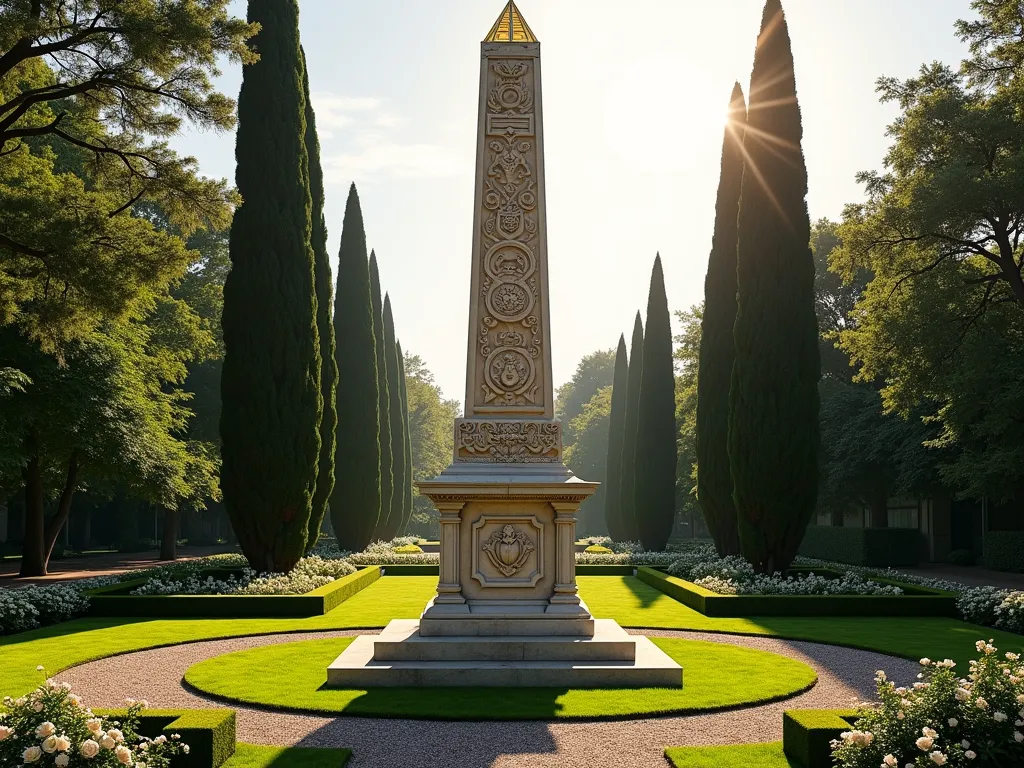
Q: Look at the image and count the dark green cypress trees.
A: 11